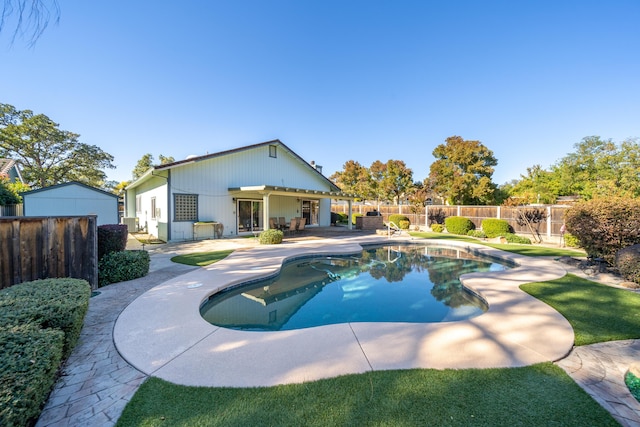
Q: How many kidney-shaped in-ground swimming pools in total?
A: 1